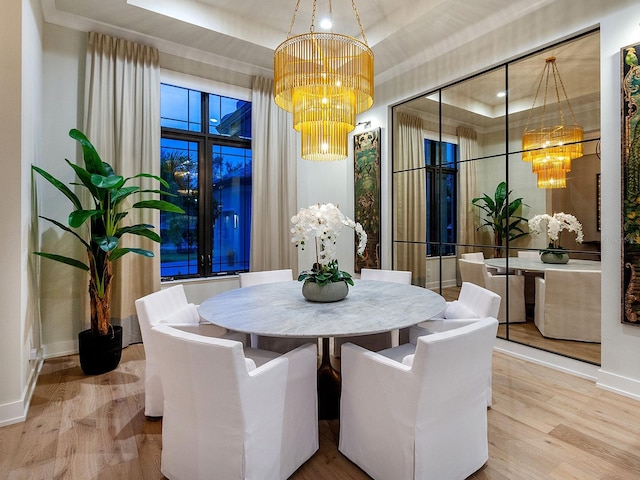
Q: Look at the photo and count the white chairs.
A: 6